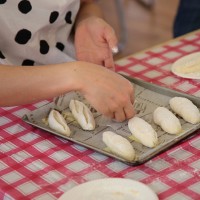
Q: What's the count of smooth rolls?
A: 4